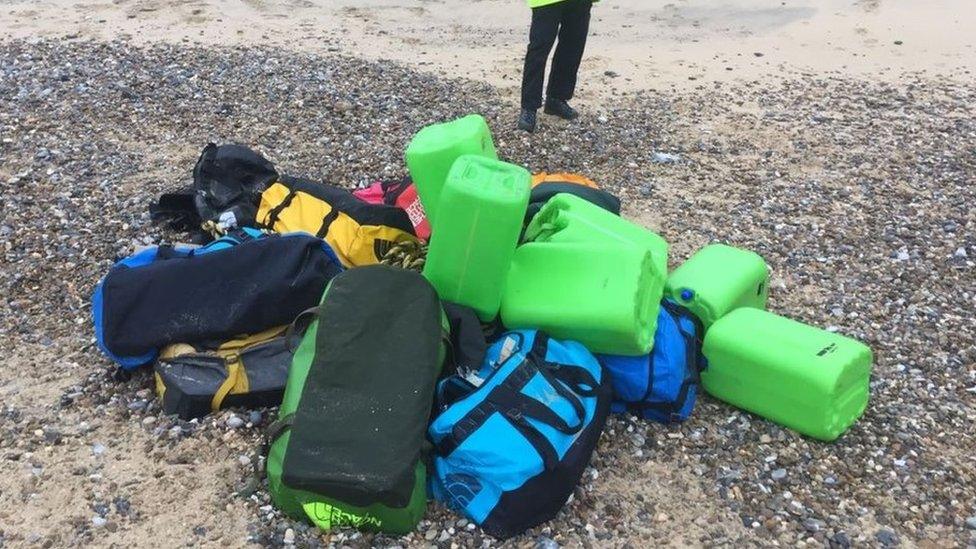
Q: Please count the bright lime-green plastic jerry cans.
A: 6